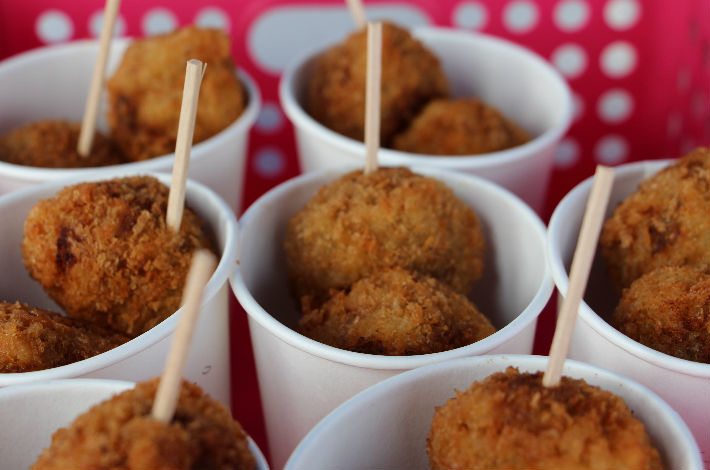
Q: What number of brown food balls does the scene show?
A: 12